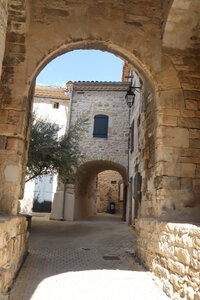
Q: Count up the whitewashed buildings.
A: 1